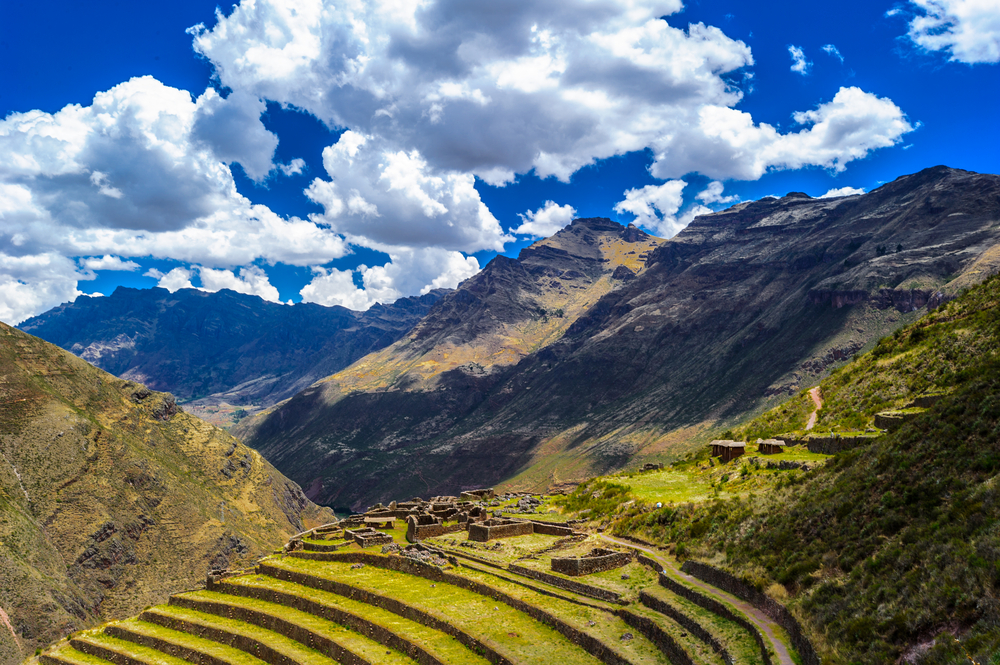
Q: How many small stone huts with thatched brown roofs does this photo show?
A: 2